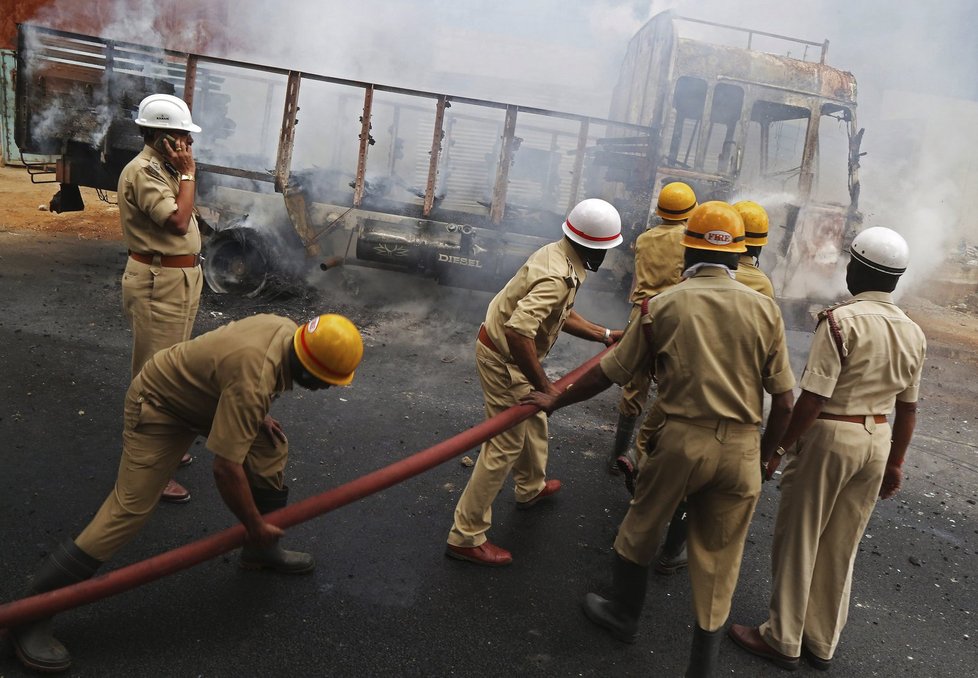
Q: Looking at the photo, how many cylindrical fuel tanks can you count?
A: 1